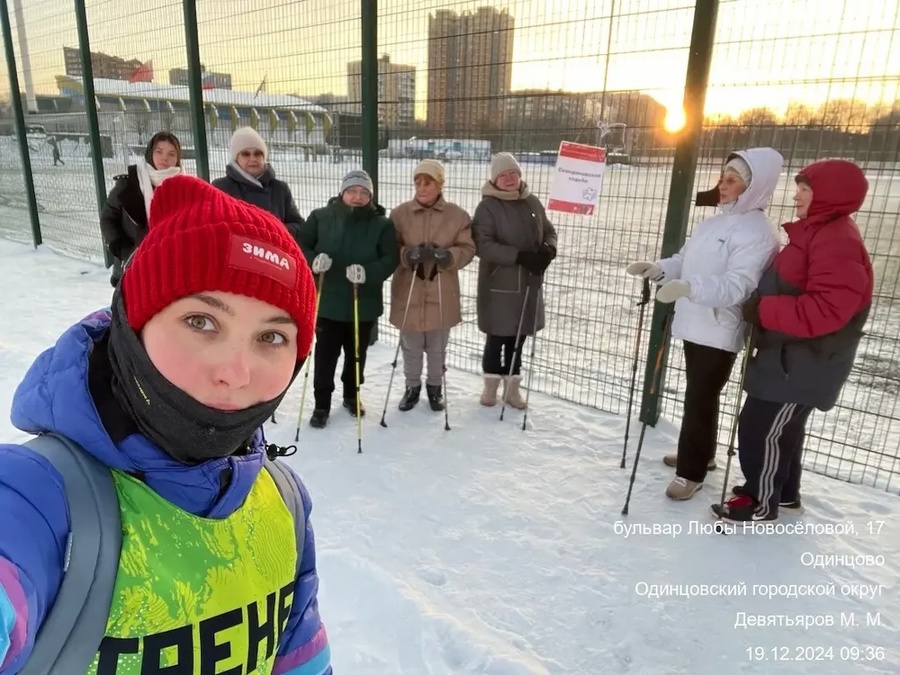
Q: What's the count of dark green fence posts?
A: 5